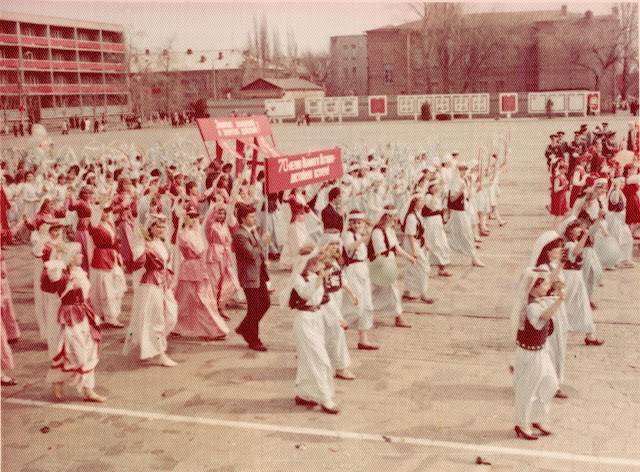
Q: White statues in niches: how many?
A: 0